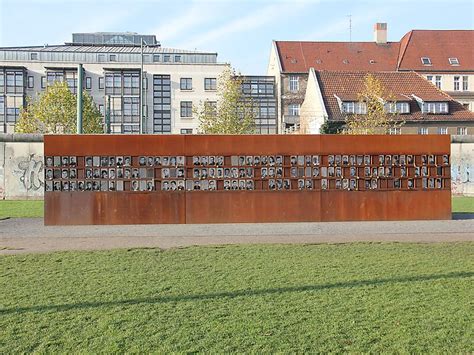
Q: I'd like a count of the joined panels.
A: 3